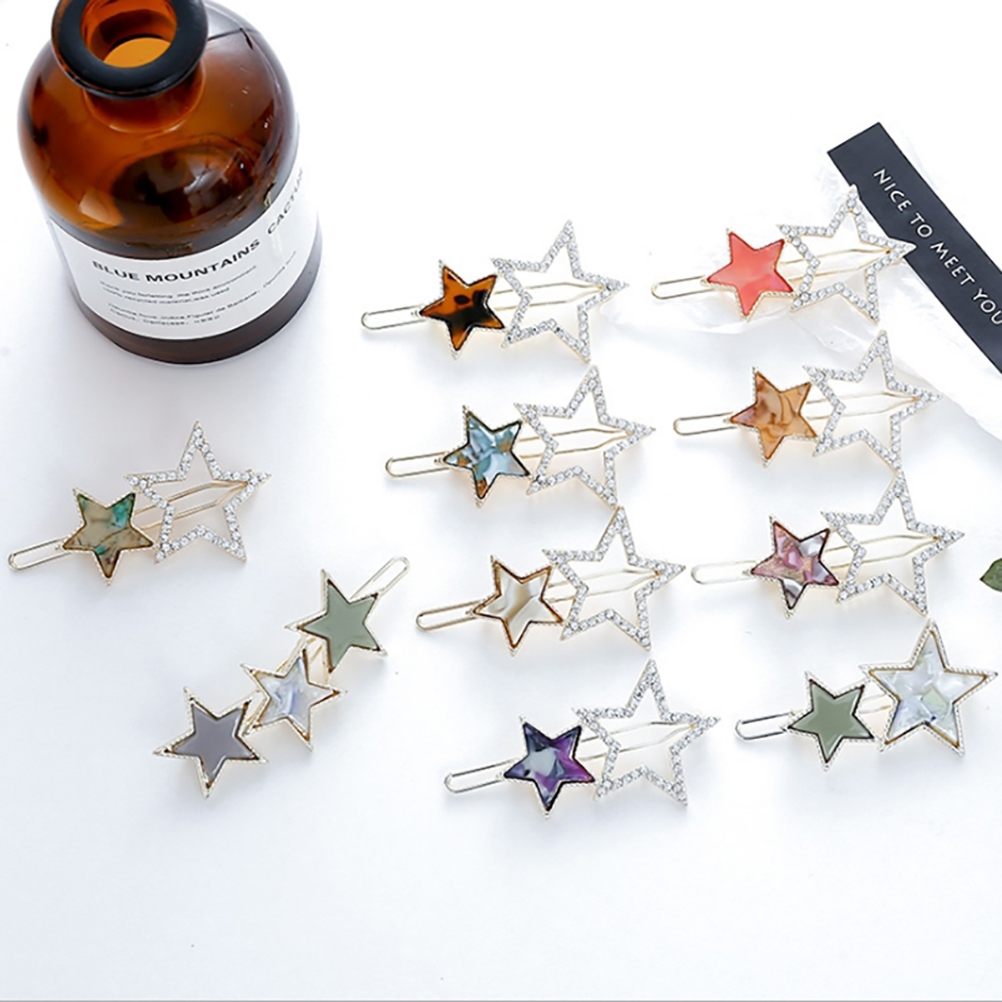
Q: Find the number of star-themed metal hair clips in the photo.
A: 10